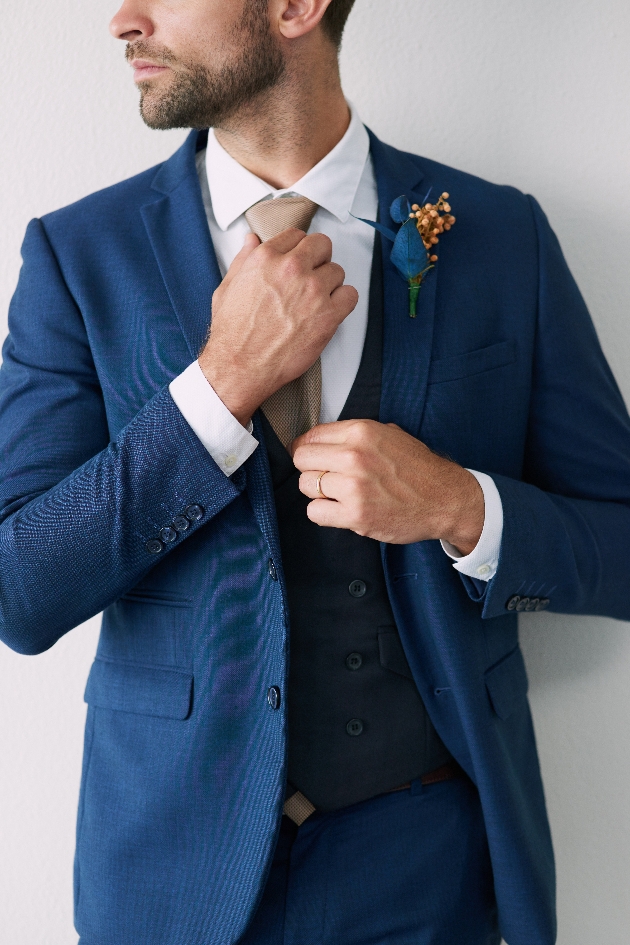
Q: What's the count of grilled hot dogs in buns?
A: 0